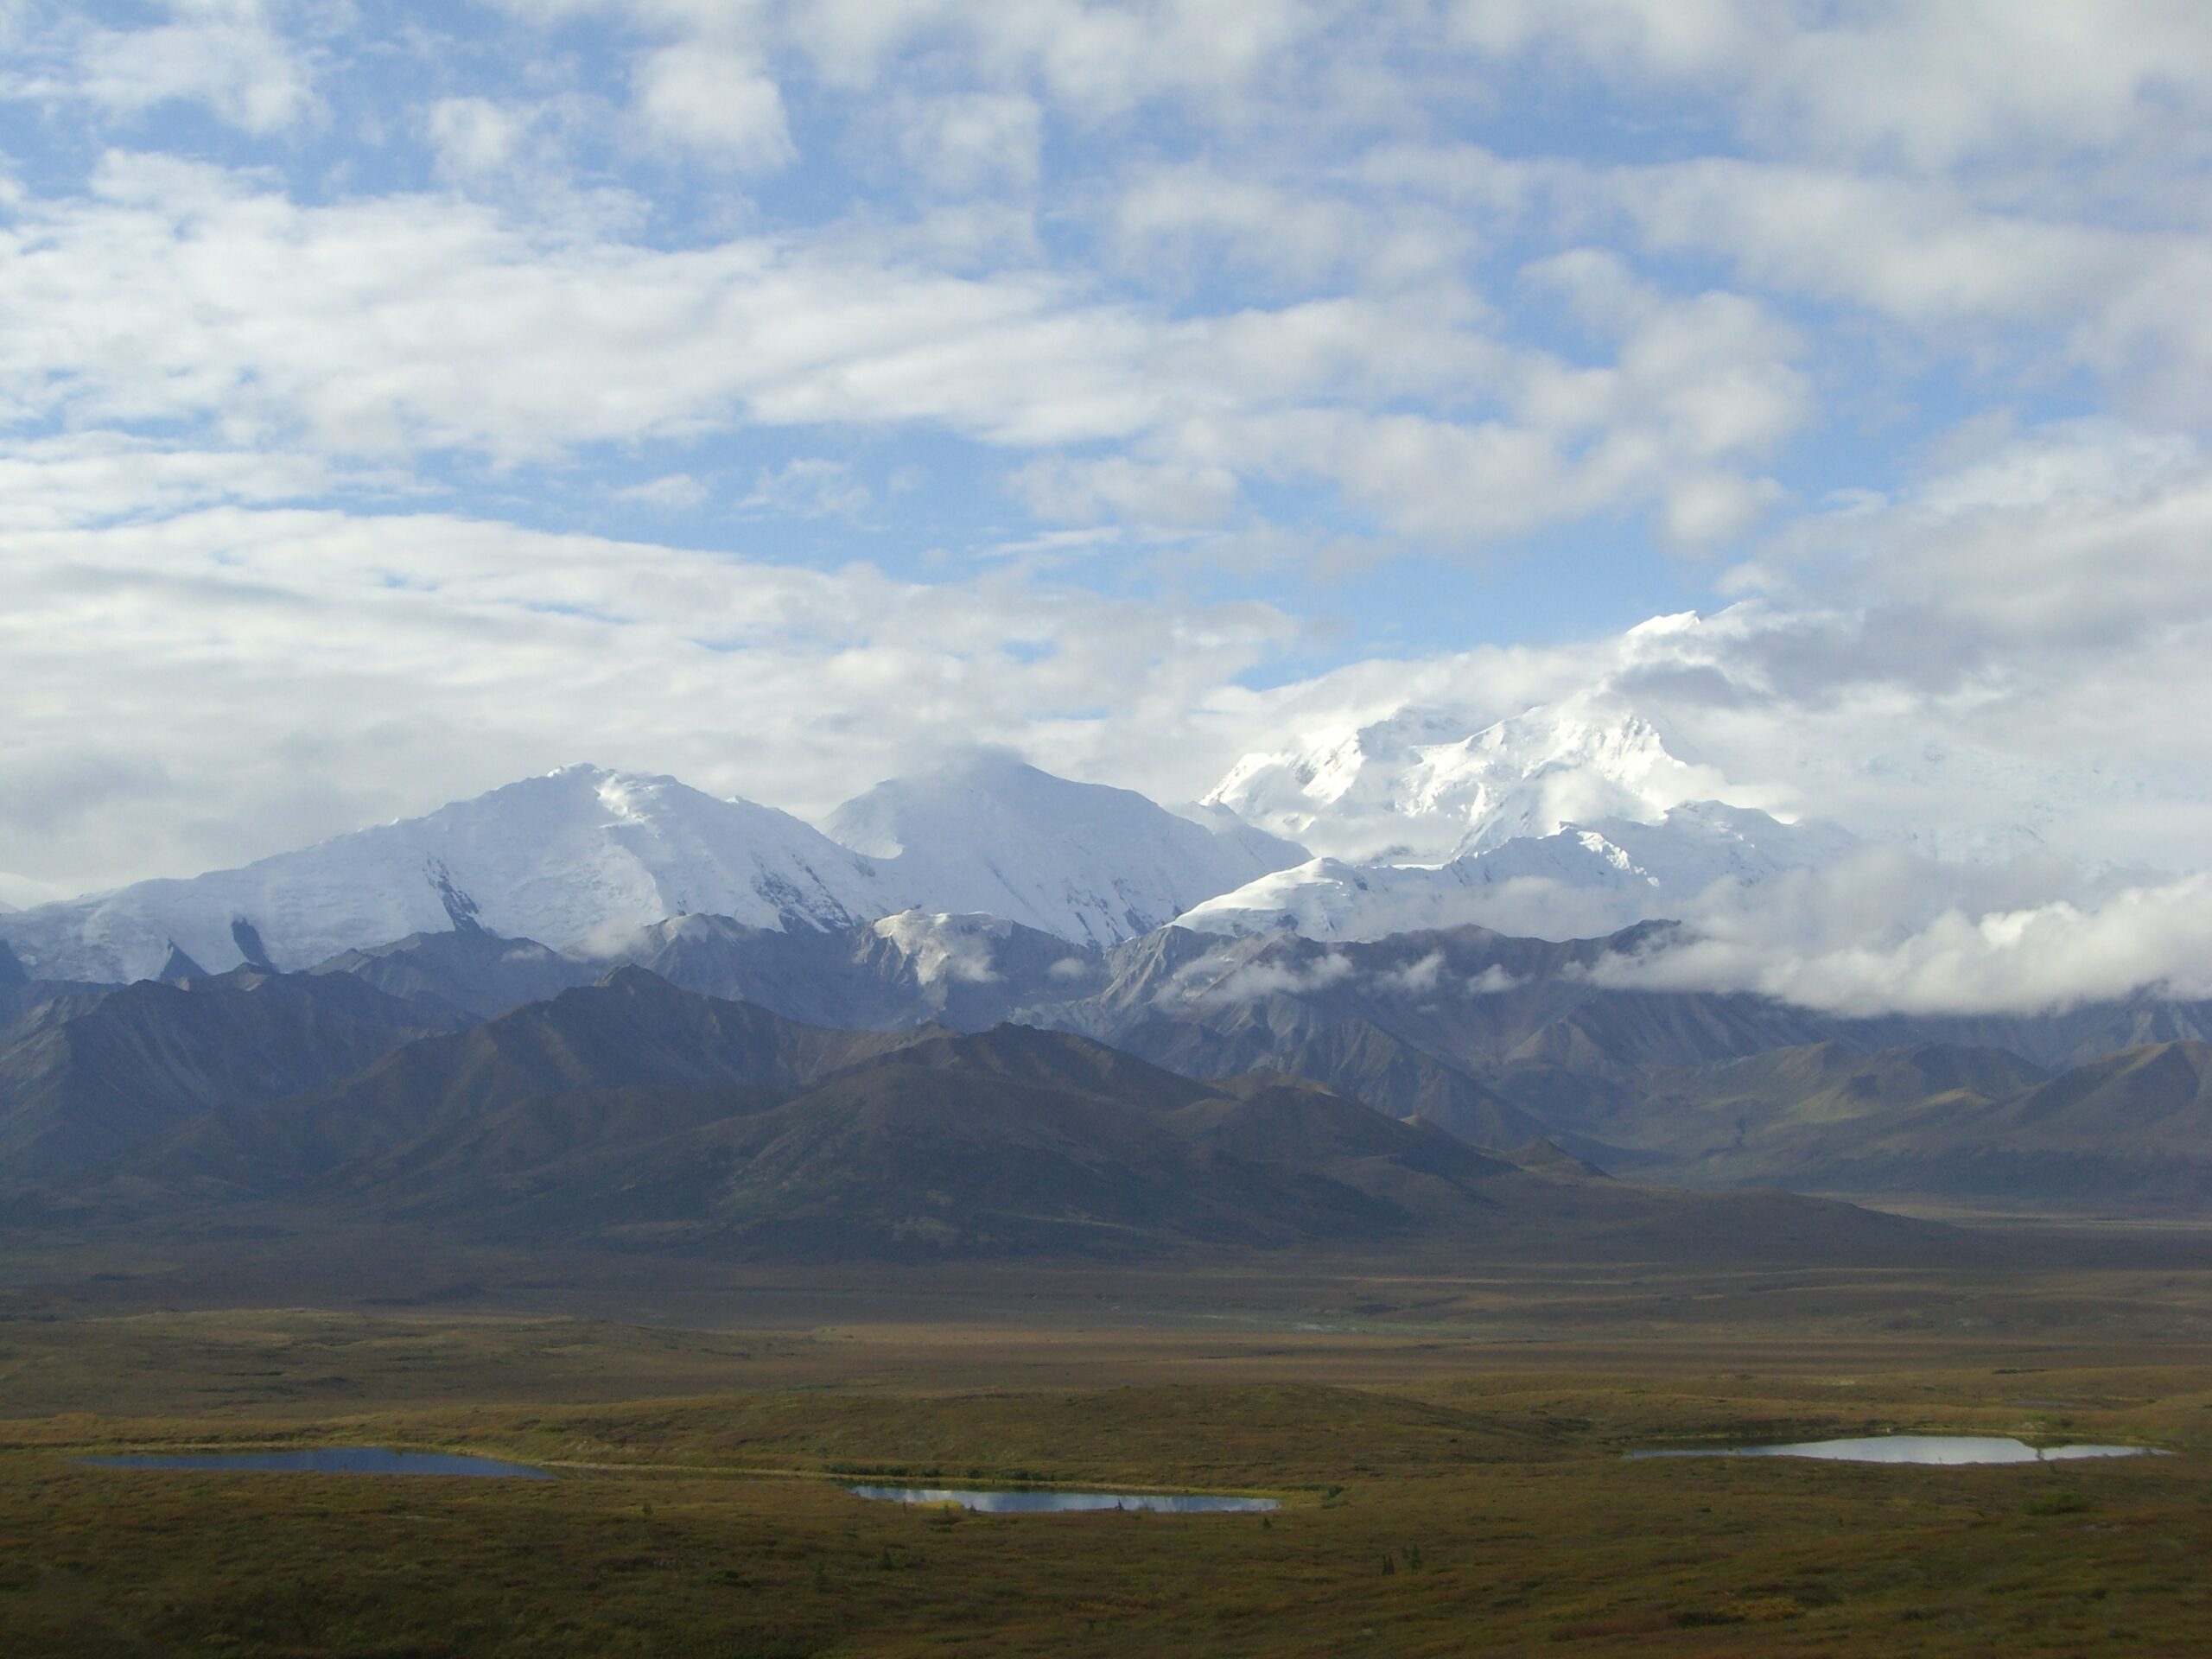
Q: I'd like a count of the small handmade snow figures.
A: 0